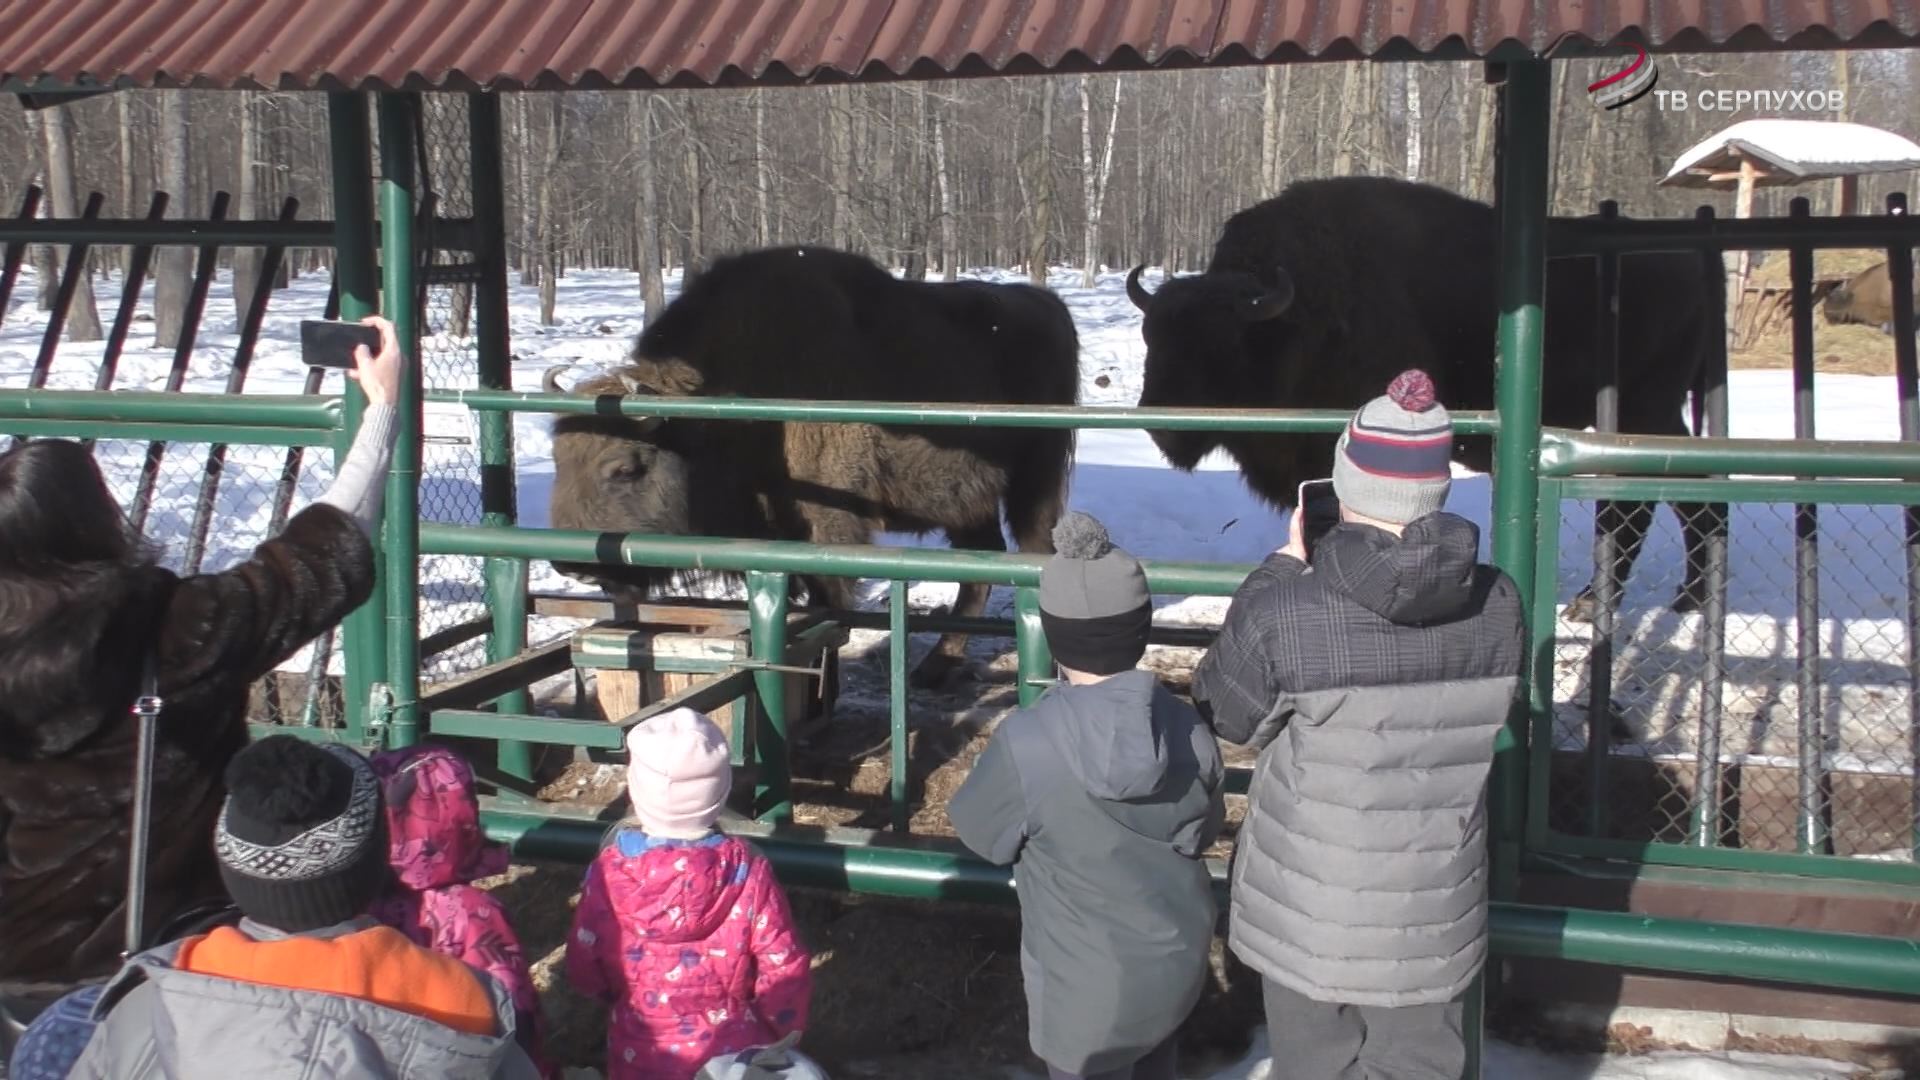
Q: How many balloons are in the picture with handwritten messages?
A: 0